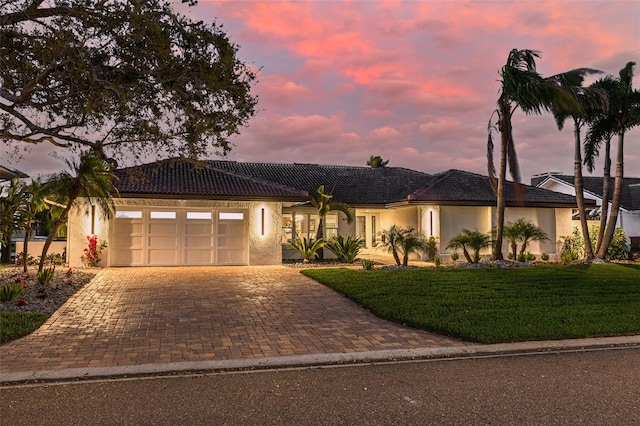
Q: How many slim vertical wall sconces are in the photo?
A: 3